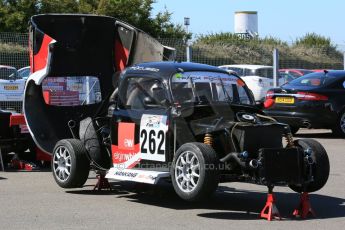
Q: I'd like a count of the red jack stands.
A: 3